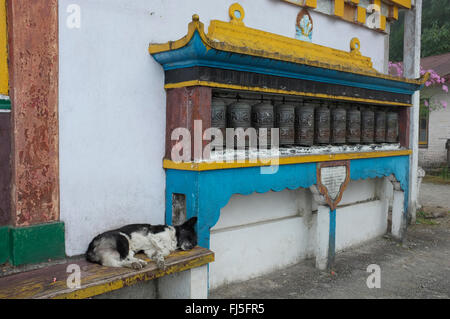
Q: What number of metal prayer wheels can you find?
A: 11